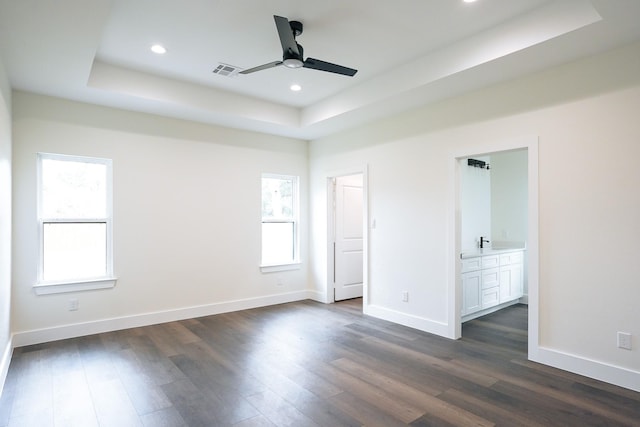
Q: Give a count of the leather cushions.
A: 0